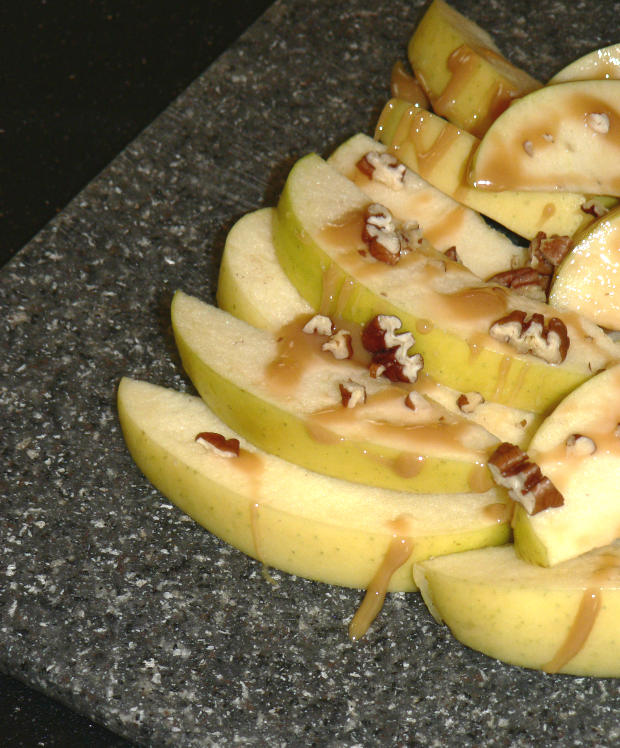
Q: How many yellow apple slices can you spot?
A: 12